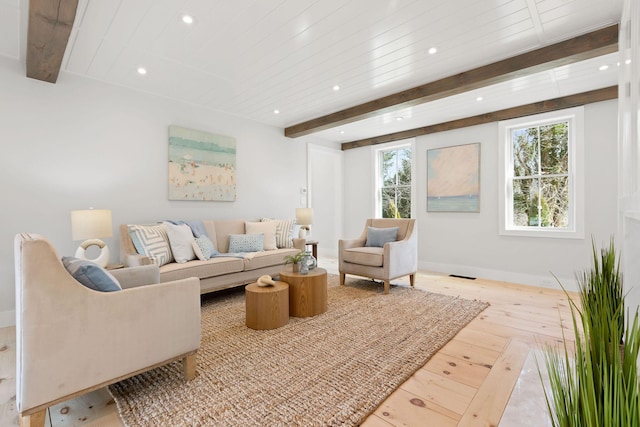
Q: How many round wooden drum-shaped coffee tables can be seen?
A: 2